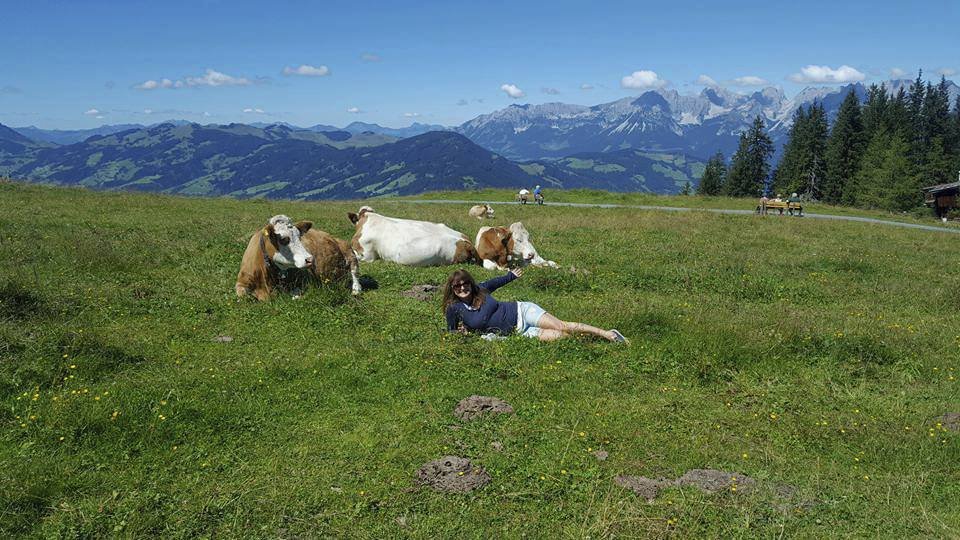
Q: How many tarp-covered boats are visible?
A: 0